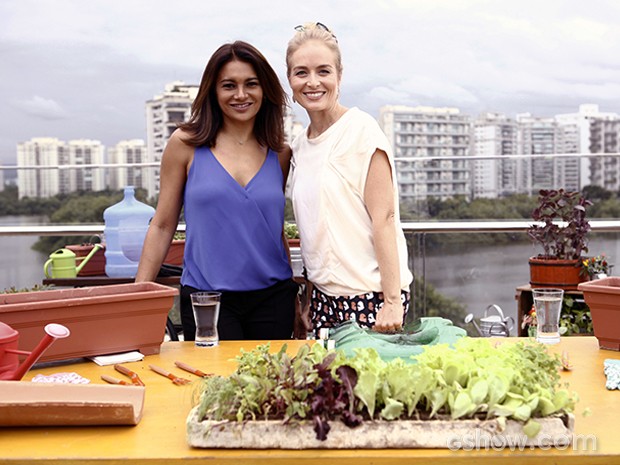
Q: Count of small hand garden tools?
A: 4